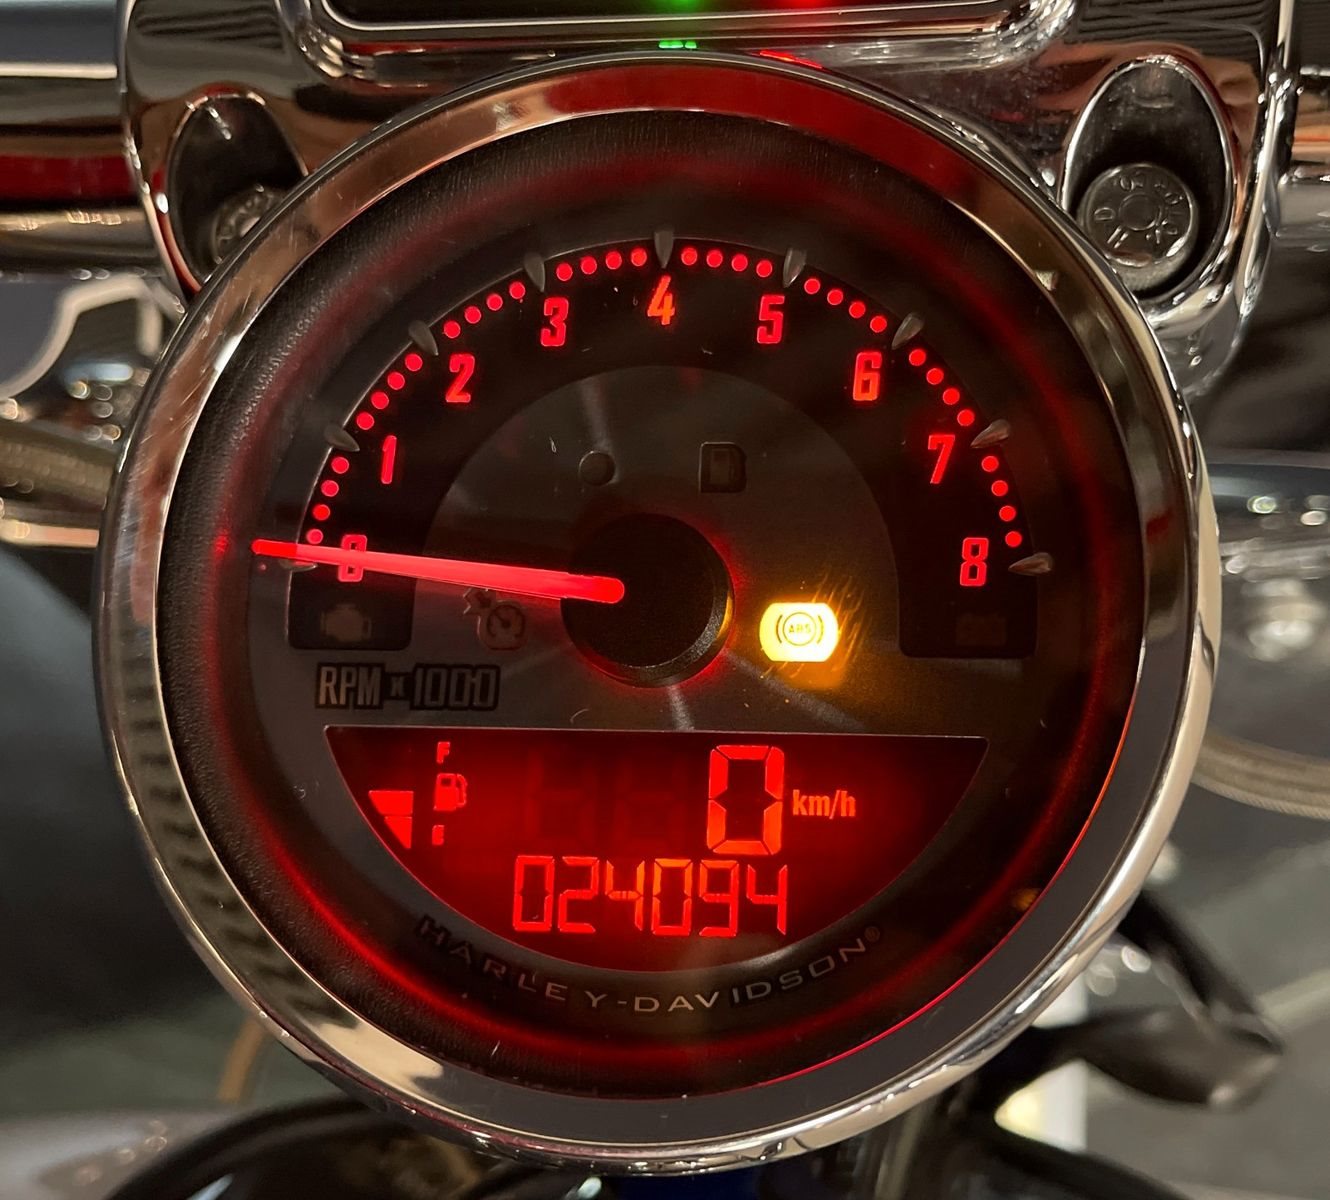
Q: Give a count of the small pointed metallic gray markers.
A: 9